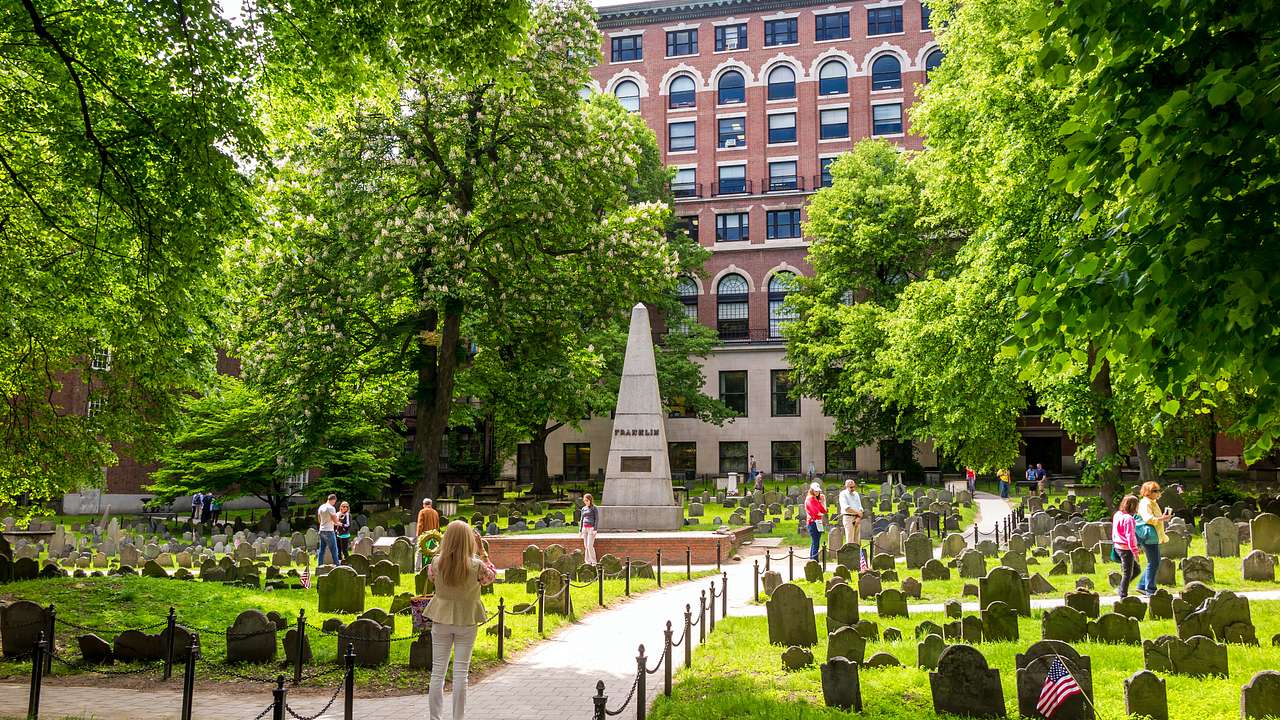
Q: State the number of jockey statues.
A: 0